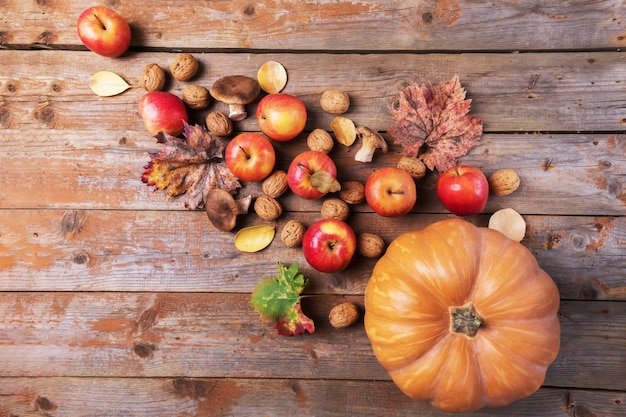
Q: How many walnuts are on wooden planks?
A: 15